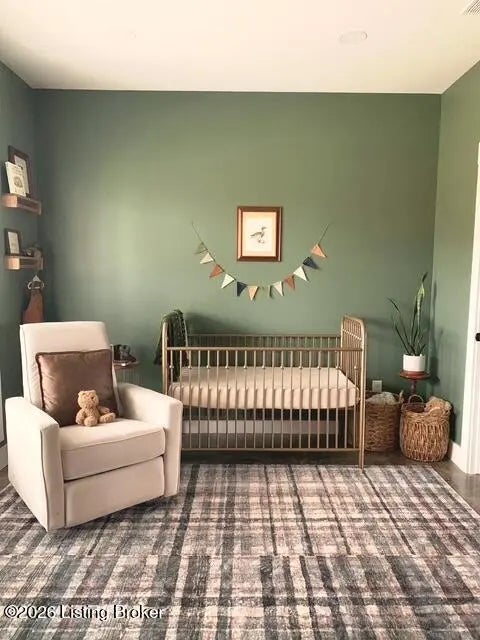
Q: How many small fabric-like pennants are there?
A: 12